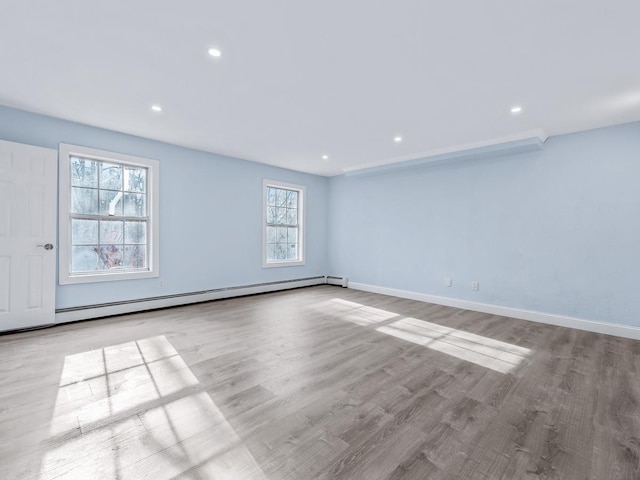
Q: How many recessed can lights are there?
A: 5